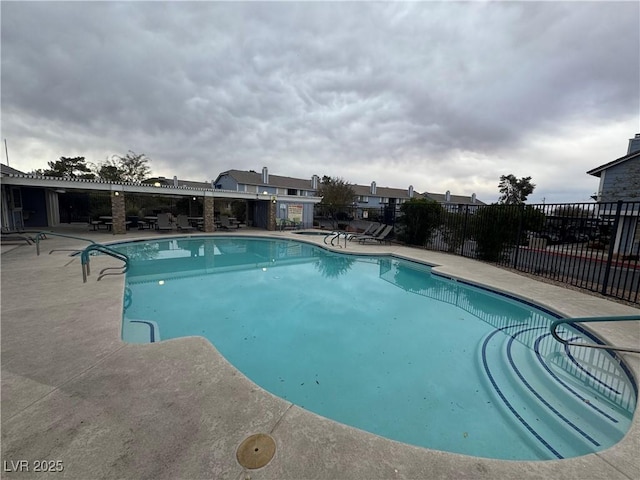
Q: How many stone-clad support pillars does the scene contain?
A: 3